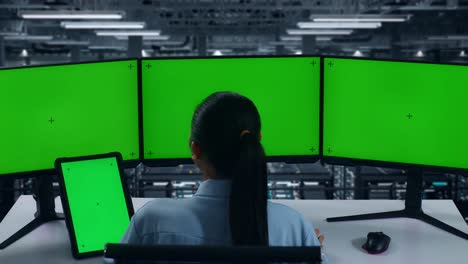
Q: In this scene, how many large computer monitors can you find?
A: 3